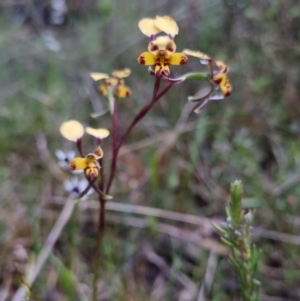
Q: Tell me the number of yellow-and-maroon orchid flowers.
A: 4